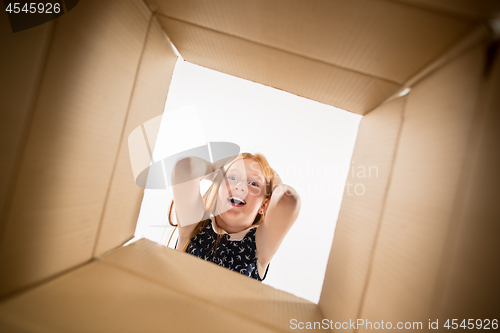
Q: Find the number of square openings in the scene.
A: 1